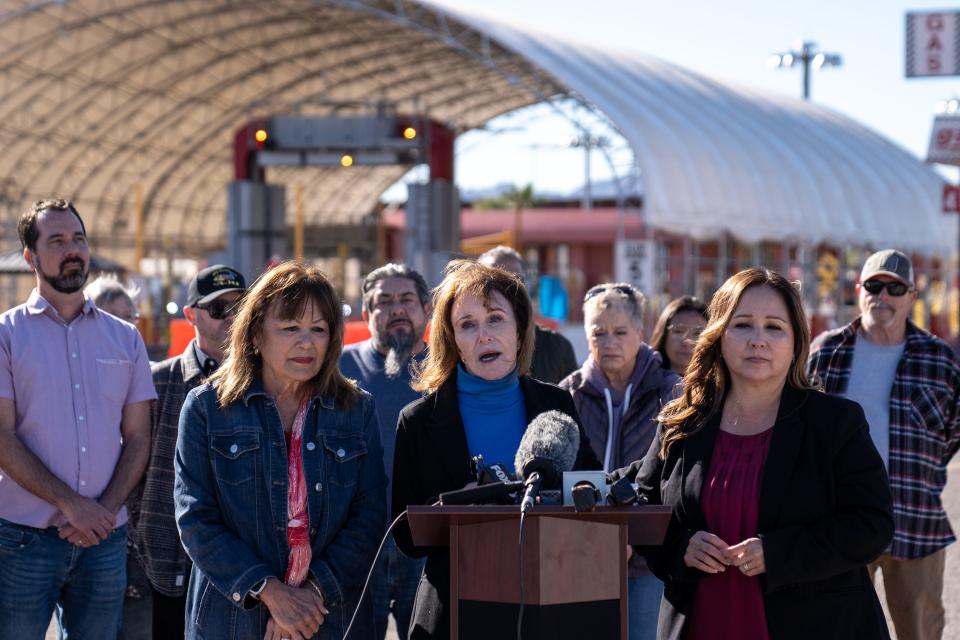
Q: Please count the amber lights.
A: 3